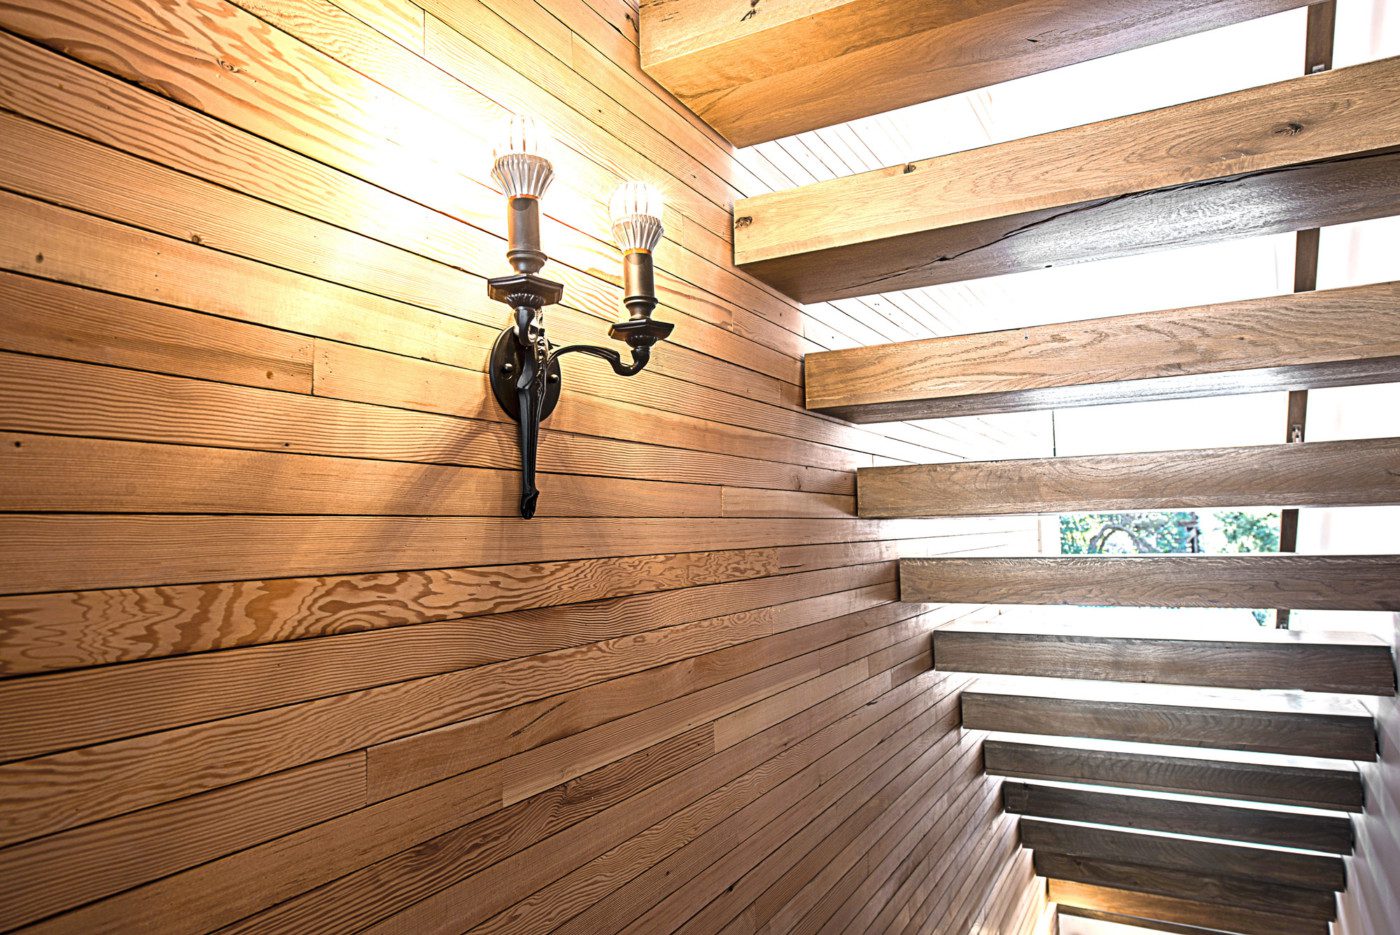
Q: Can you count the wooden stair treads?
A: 12